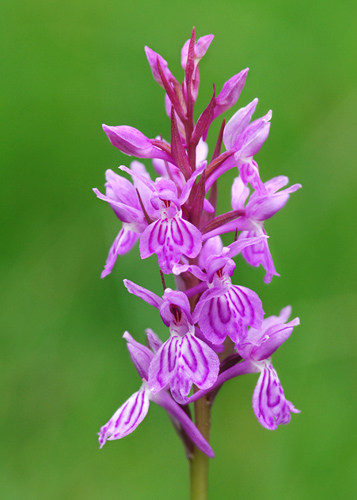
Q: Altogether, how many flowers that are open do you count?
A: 8